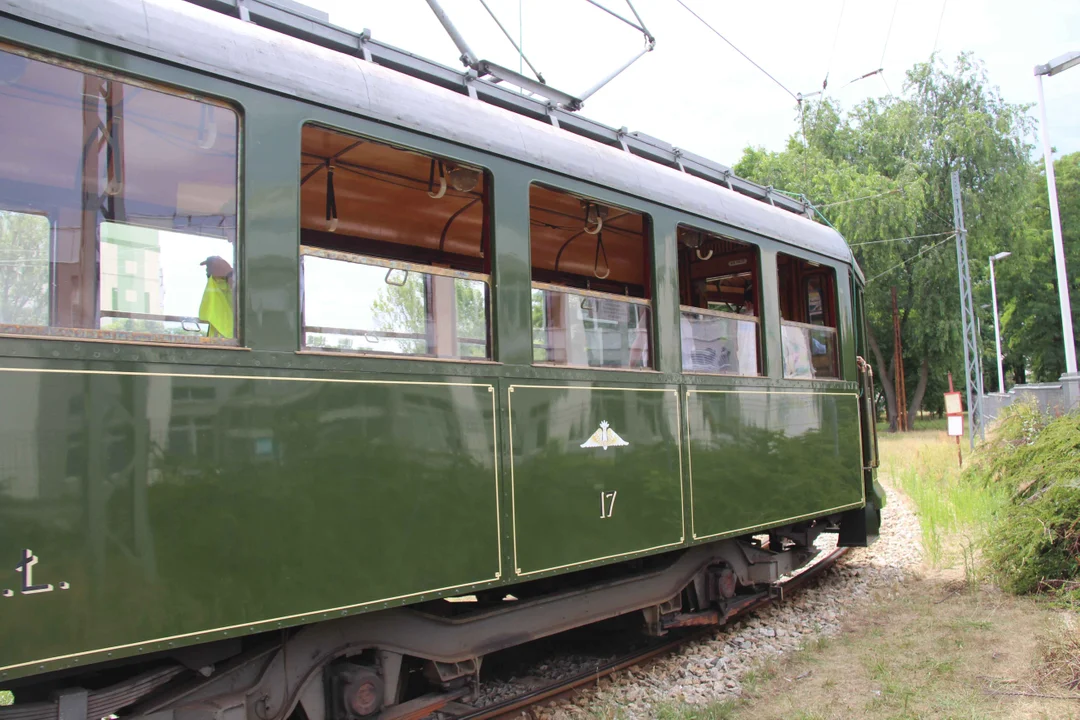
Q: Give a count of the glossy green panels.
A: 3